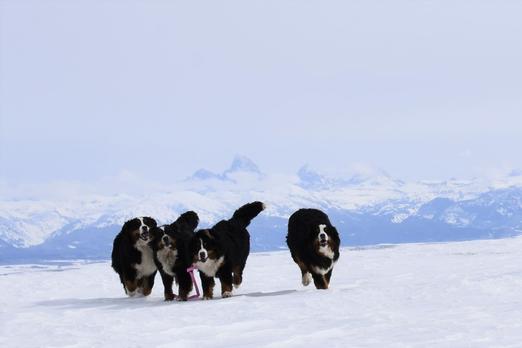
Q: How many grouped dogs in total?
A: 3